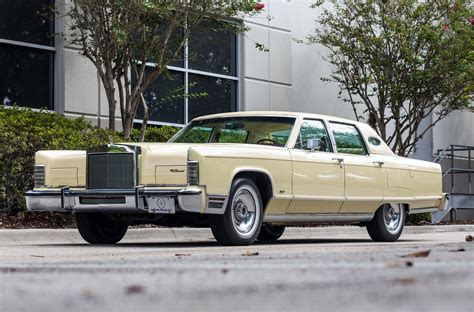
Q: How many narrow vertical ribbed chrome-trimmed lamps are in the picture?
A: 2